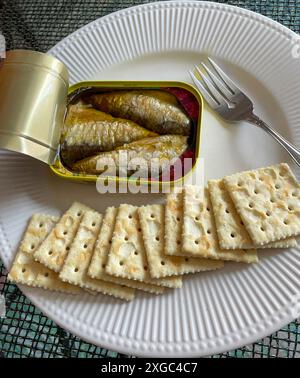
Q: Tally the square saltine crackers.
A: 10